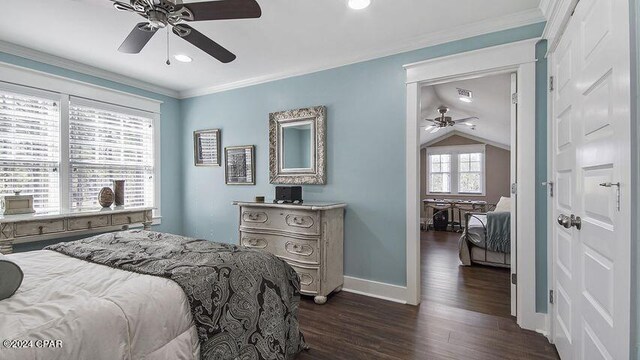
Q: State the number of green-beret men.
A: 0